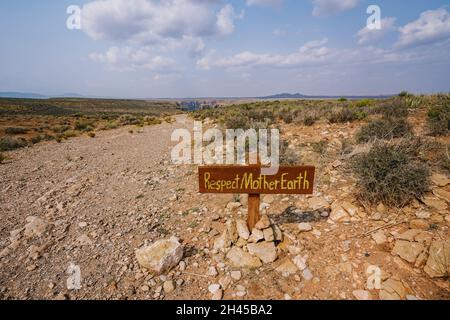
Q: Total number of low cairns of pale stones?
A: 1